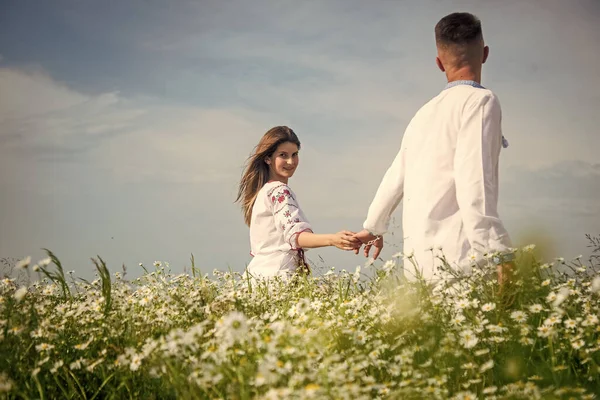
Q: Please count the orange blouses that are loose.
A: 0